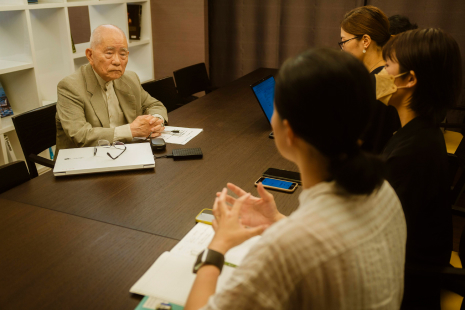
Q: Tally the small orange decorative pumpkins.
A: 0